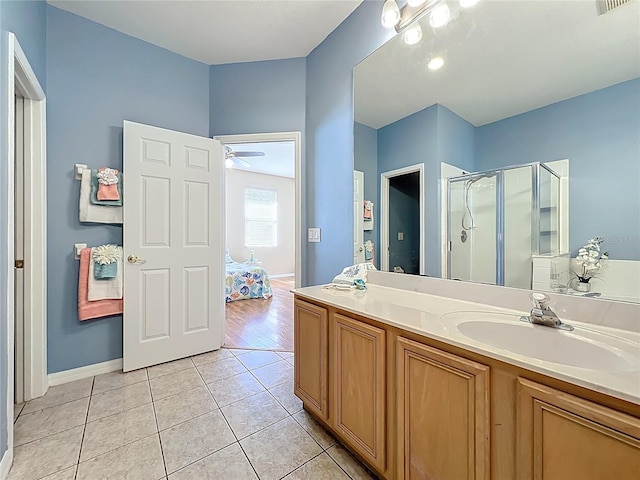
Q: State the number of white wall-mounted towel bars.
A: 2